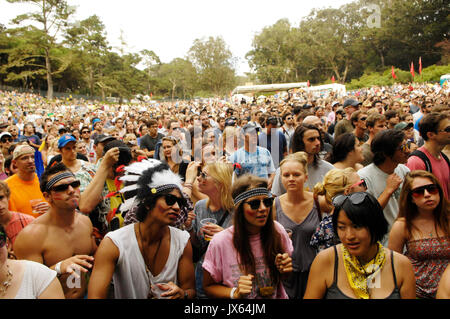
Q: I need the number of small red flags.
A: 5